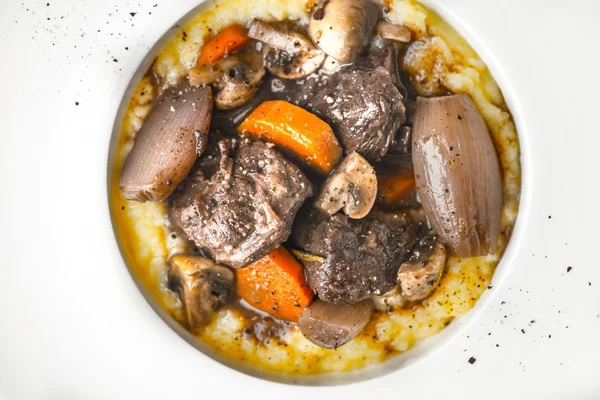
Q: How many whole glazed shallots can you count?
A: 2